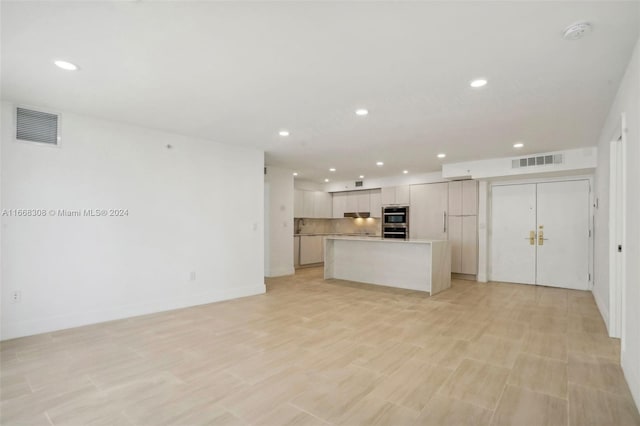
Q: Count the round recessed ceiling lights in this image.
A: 12